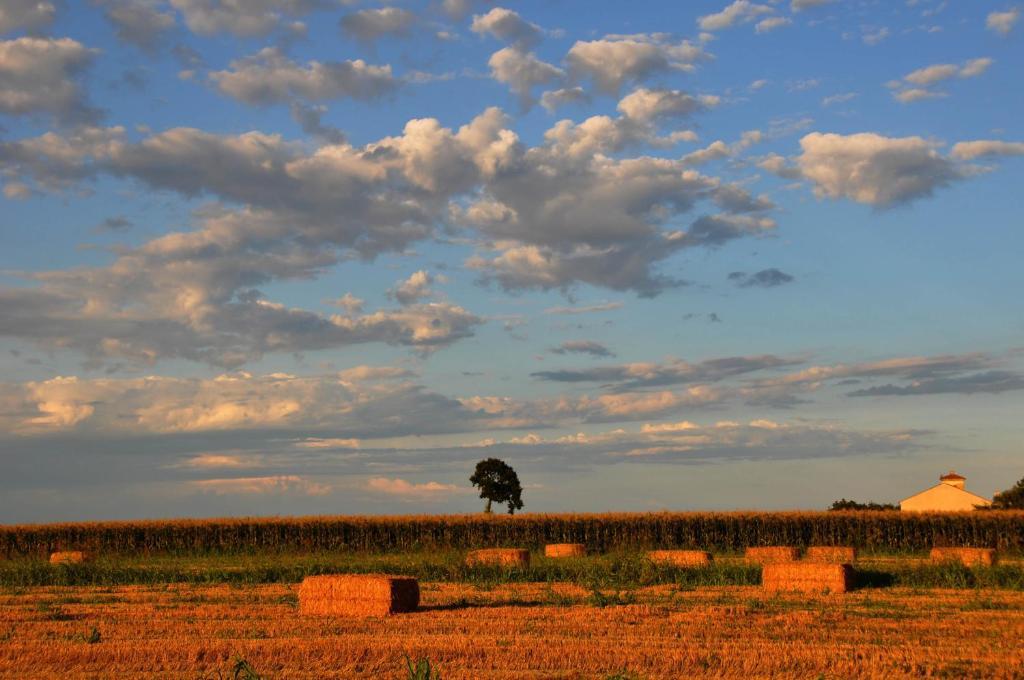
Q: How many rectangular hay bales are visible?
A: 9